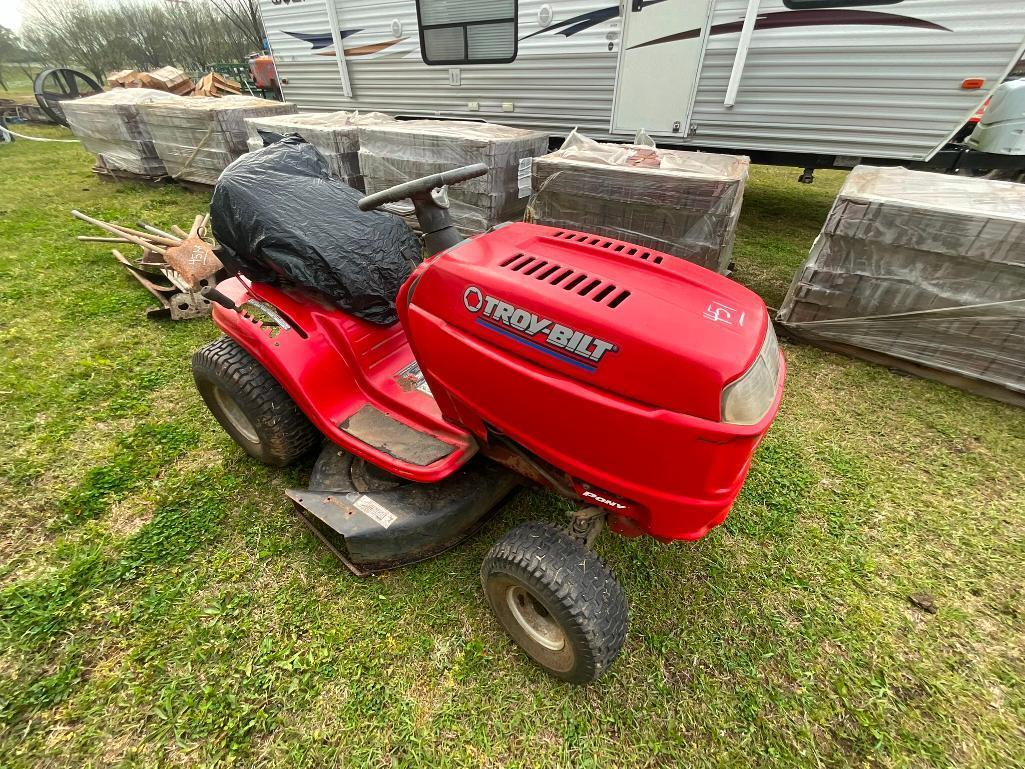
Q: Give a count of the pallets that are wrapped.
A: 6